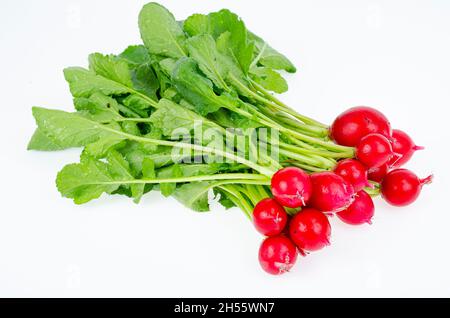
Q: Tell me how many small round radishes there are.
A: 12